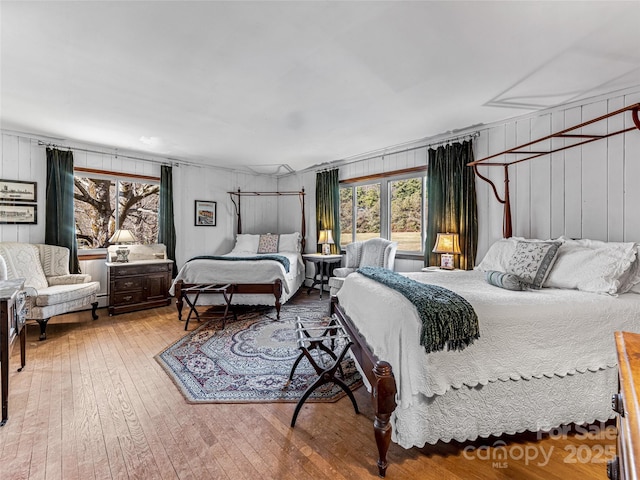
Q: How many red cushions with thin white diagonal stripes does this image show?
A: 0